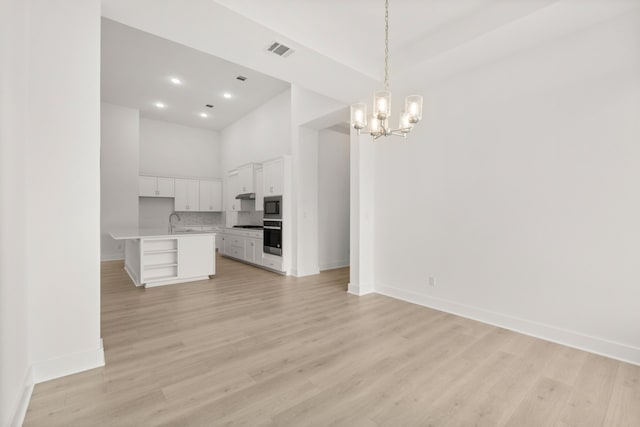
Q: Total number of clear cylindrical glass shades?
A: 5